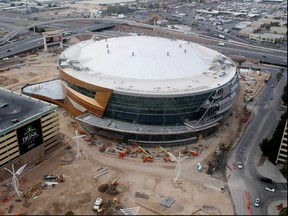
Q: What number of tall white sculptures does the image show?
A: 3